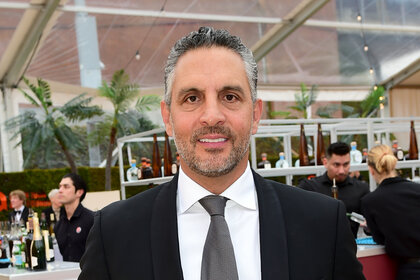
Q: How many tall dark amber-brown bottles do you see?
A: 5